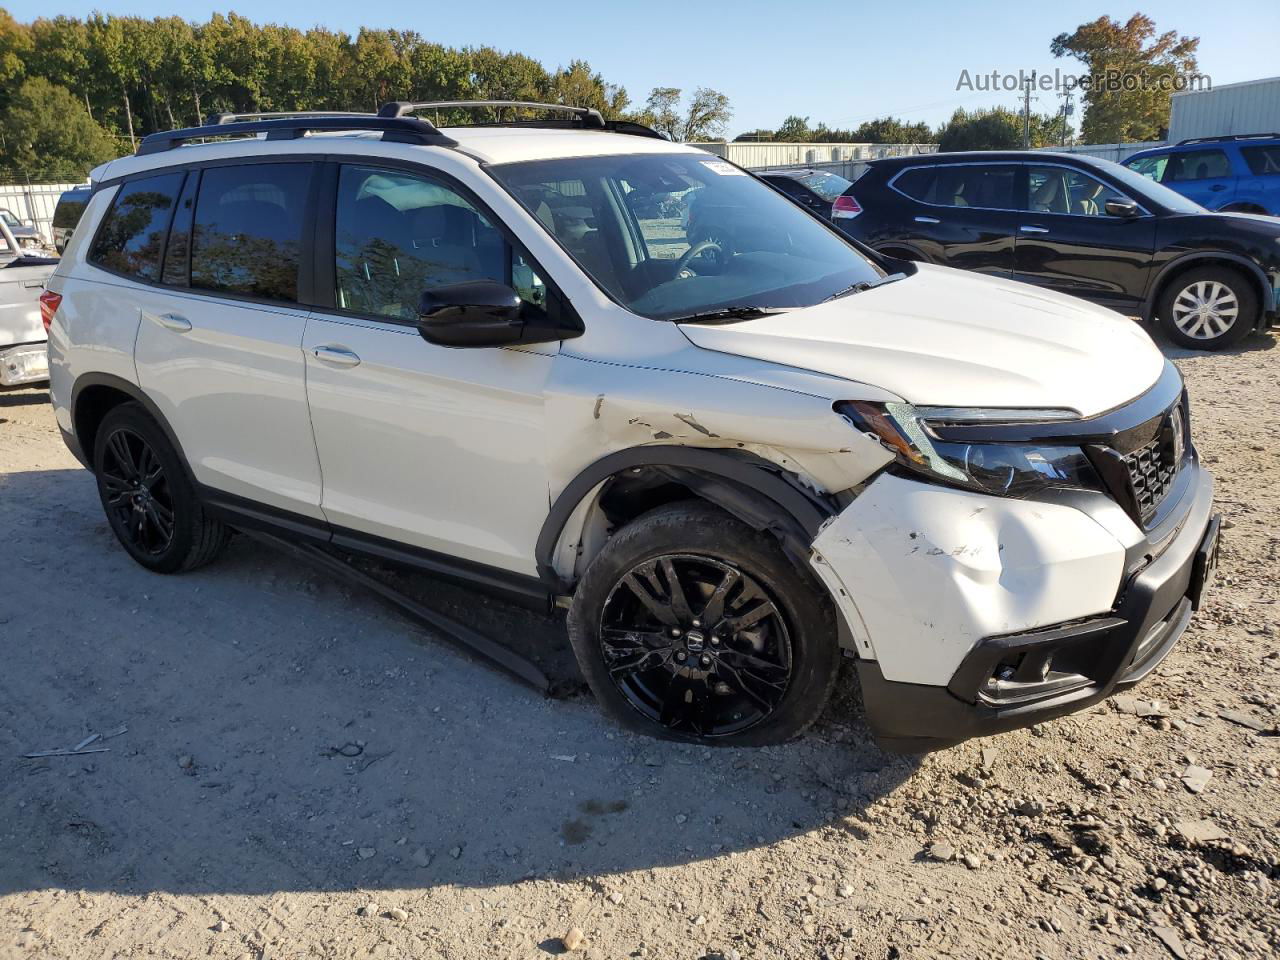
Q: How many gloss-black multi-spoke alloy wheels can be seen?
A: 2